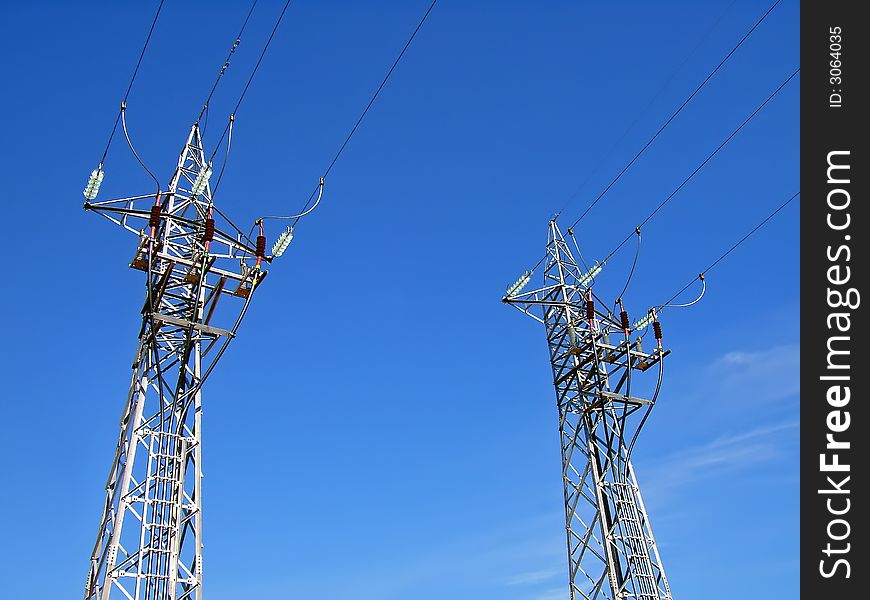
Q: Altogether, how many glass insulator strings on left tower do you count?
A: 3